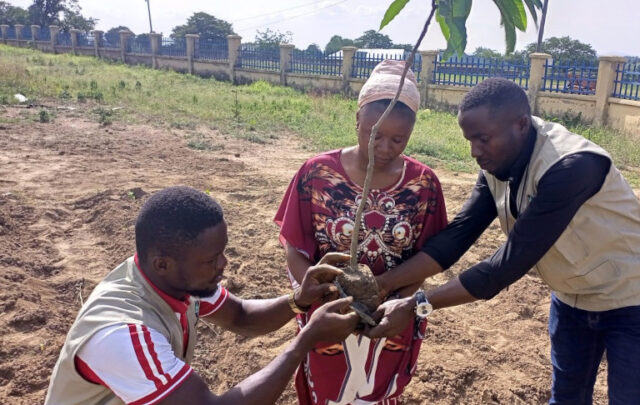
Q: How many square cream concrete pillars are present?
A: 15